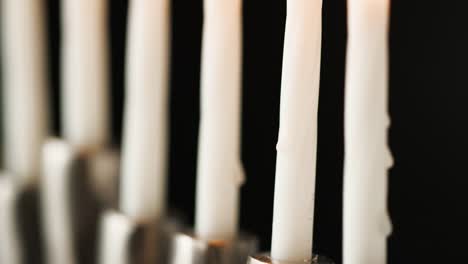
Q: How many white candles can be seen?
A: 6